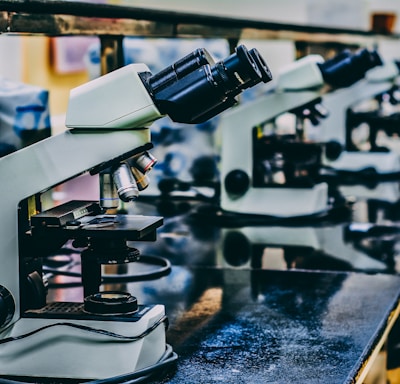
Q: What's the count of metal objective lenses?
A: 4